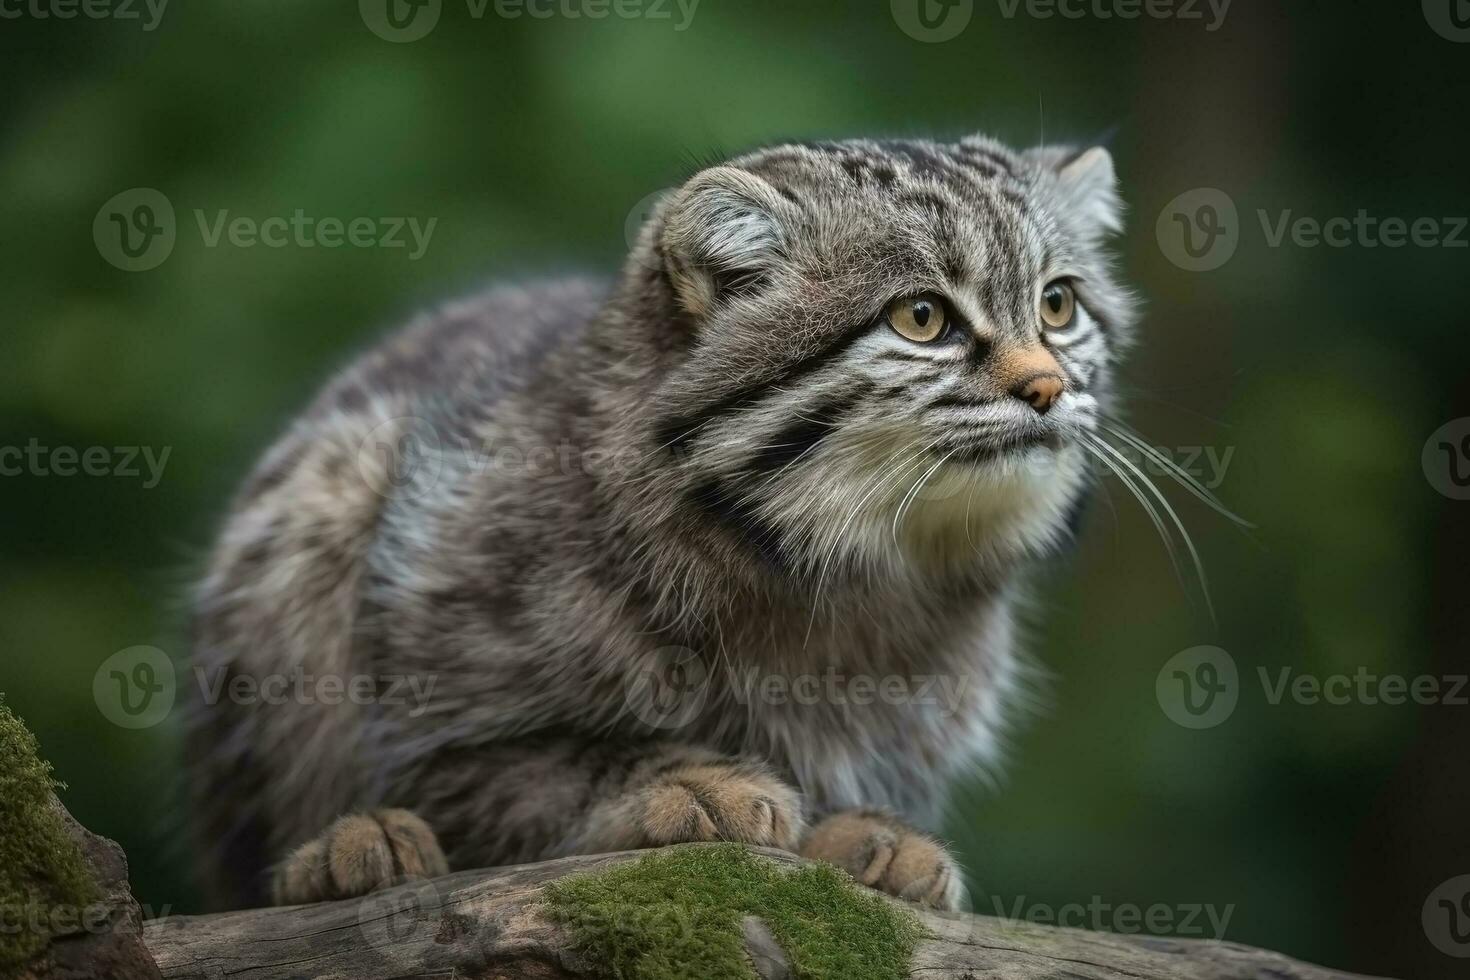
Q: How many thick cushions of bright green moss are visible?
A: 2